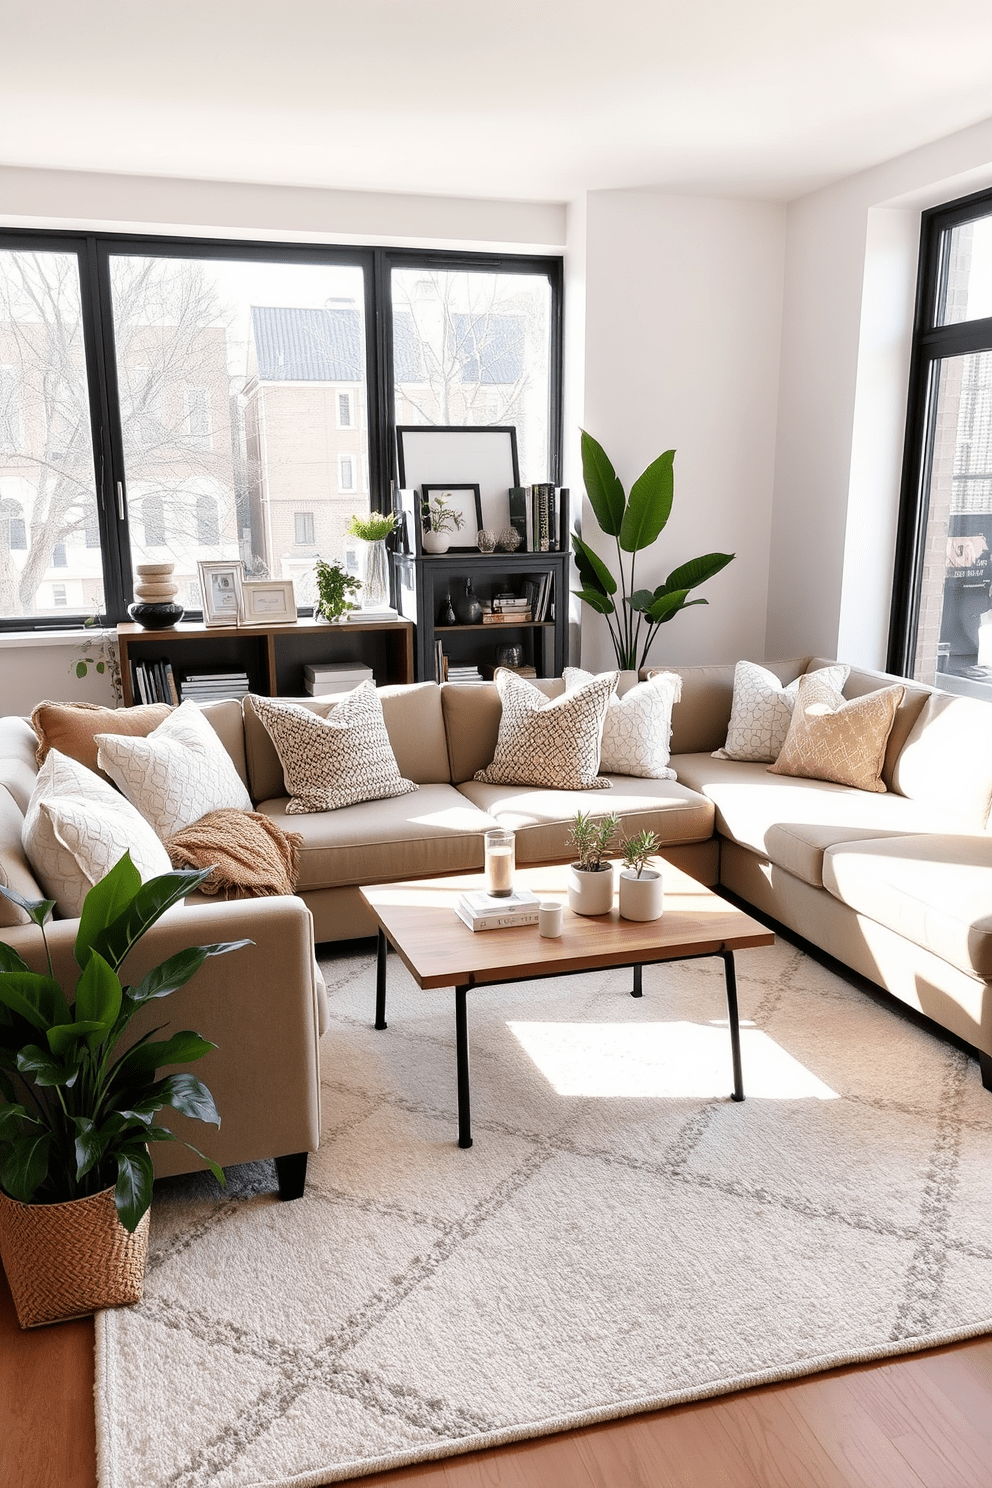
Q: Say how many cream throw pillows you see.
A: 4